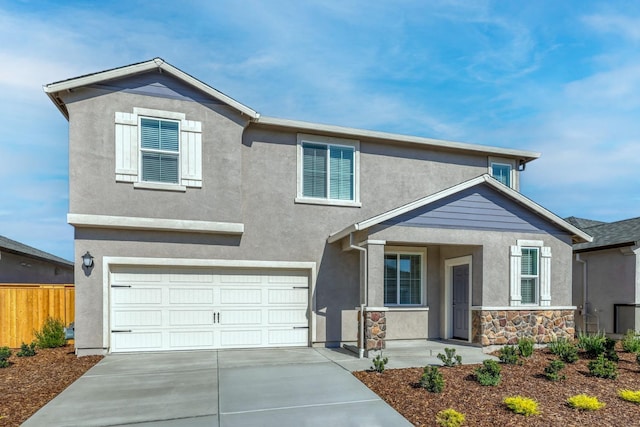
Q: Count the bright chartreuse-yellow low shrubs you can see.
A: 4